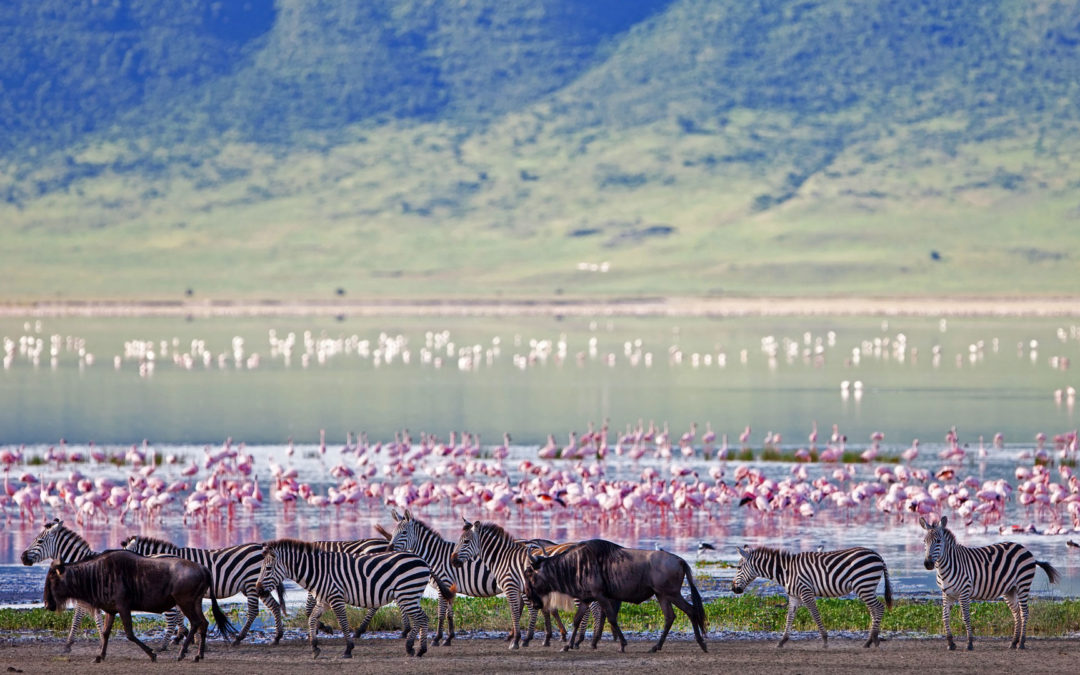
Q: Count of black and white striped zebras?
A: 8